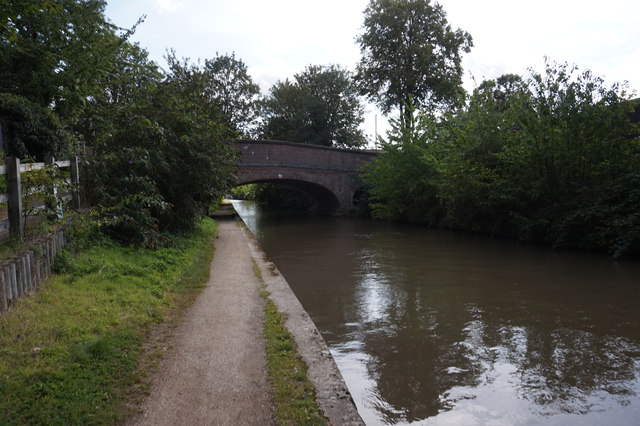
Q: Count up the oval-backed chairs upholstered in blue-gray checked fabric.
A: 0